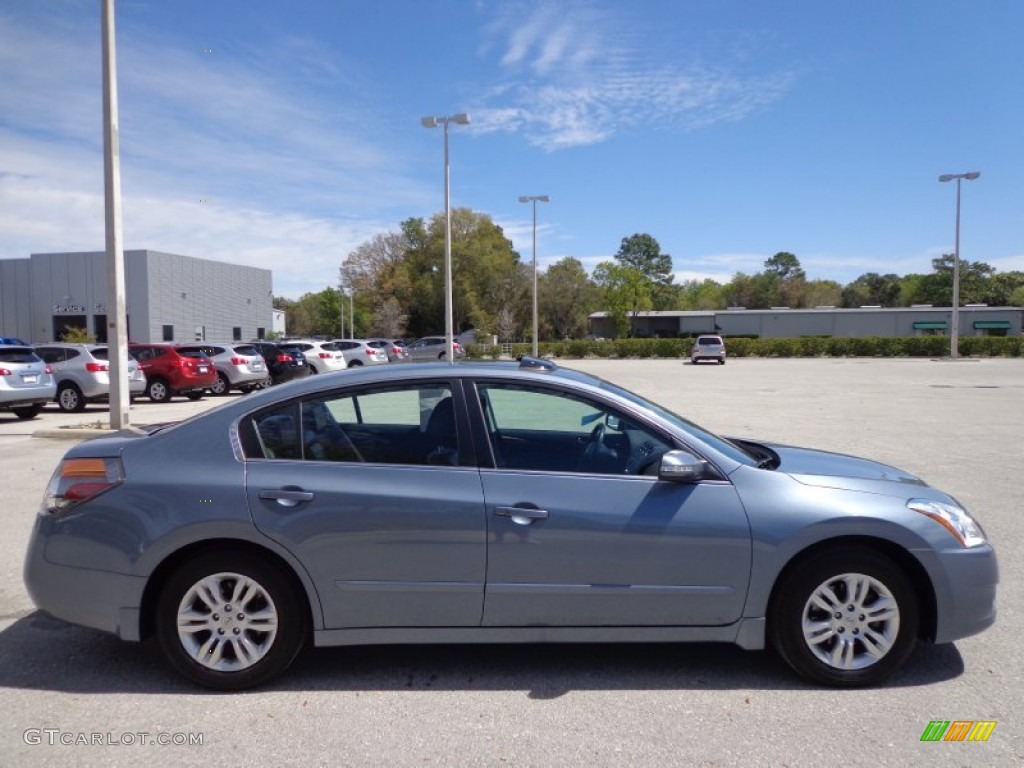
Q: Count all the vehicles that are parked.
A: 11